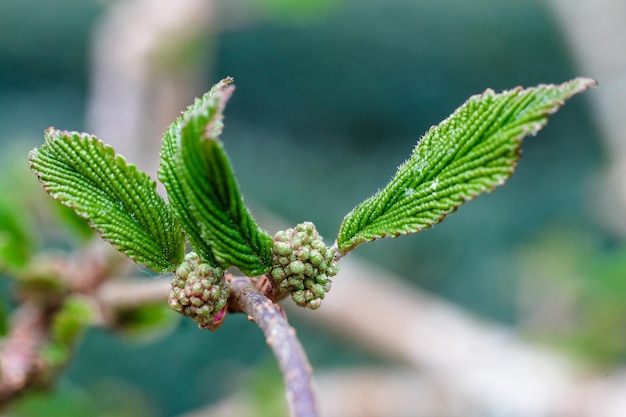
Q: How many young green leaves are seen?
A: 4